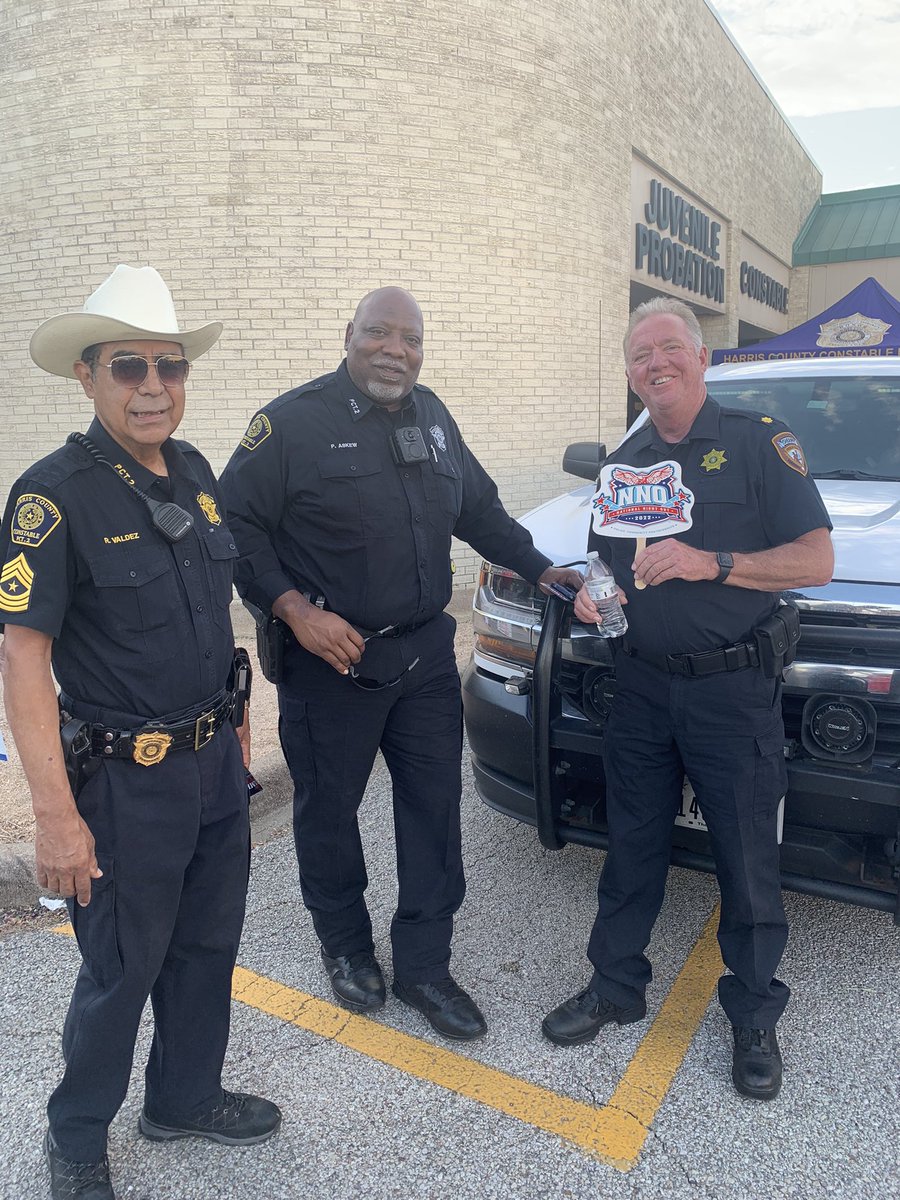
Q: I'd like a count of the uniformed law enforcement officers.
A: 3